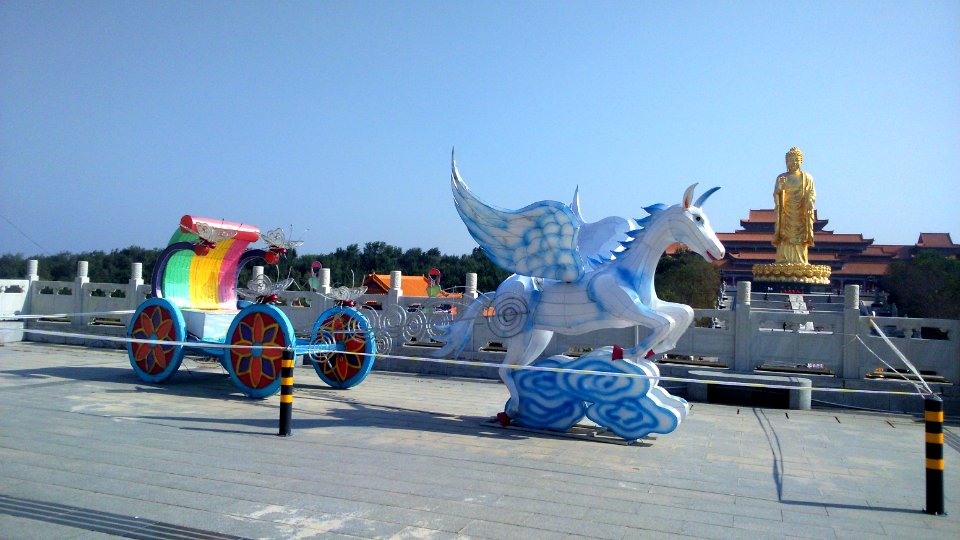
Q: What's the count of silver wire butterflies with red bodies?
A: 4